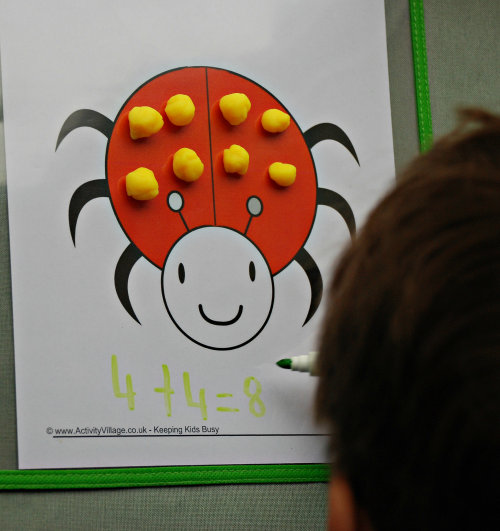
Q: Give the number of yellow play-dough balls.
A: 8